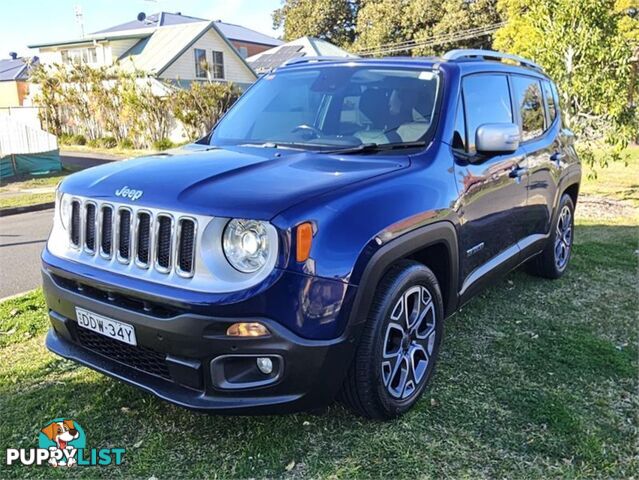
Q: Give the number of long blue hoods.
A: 1